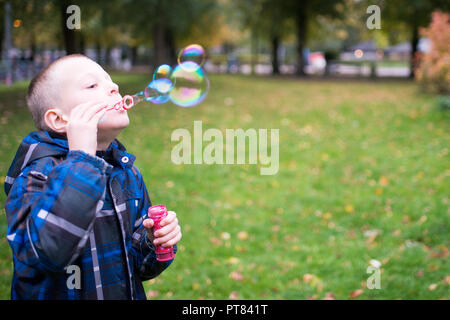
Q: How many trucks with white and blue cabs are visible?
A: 0